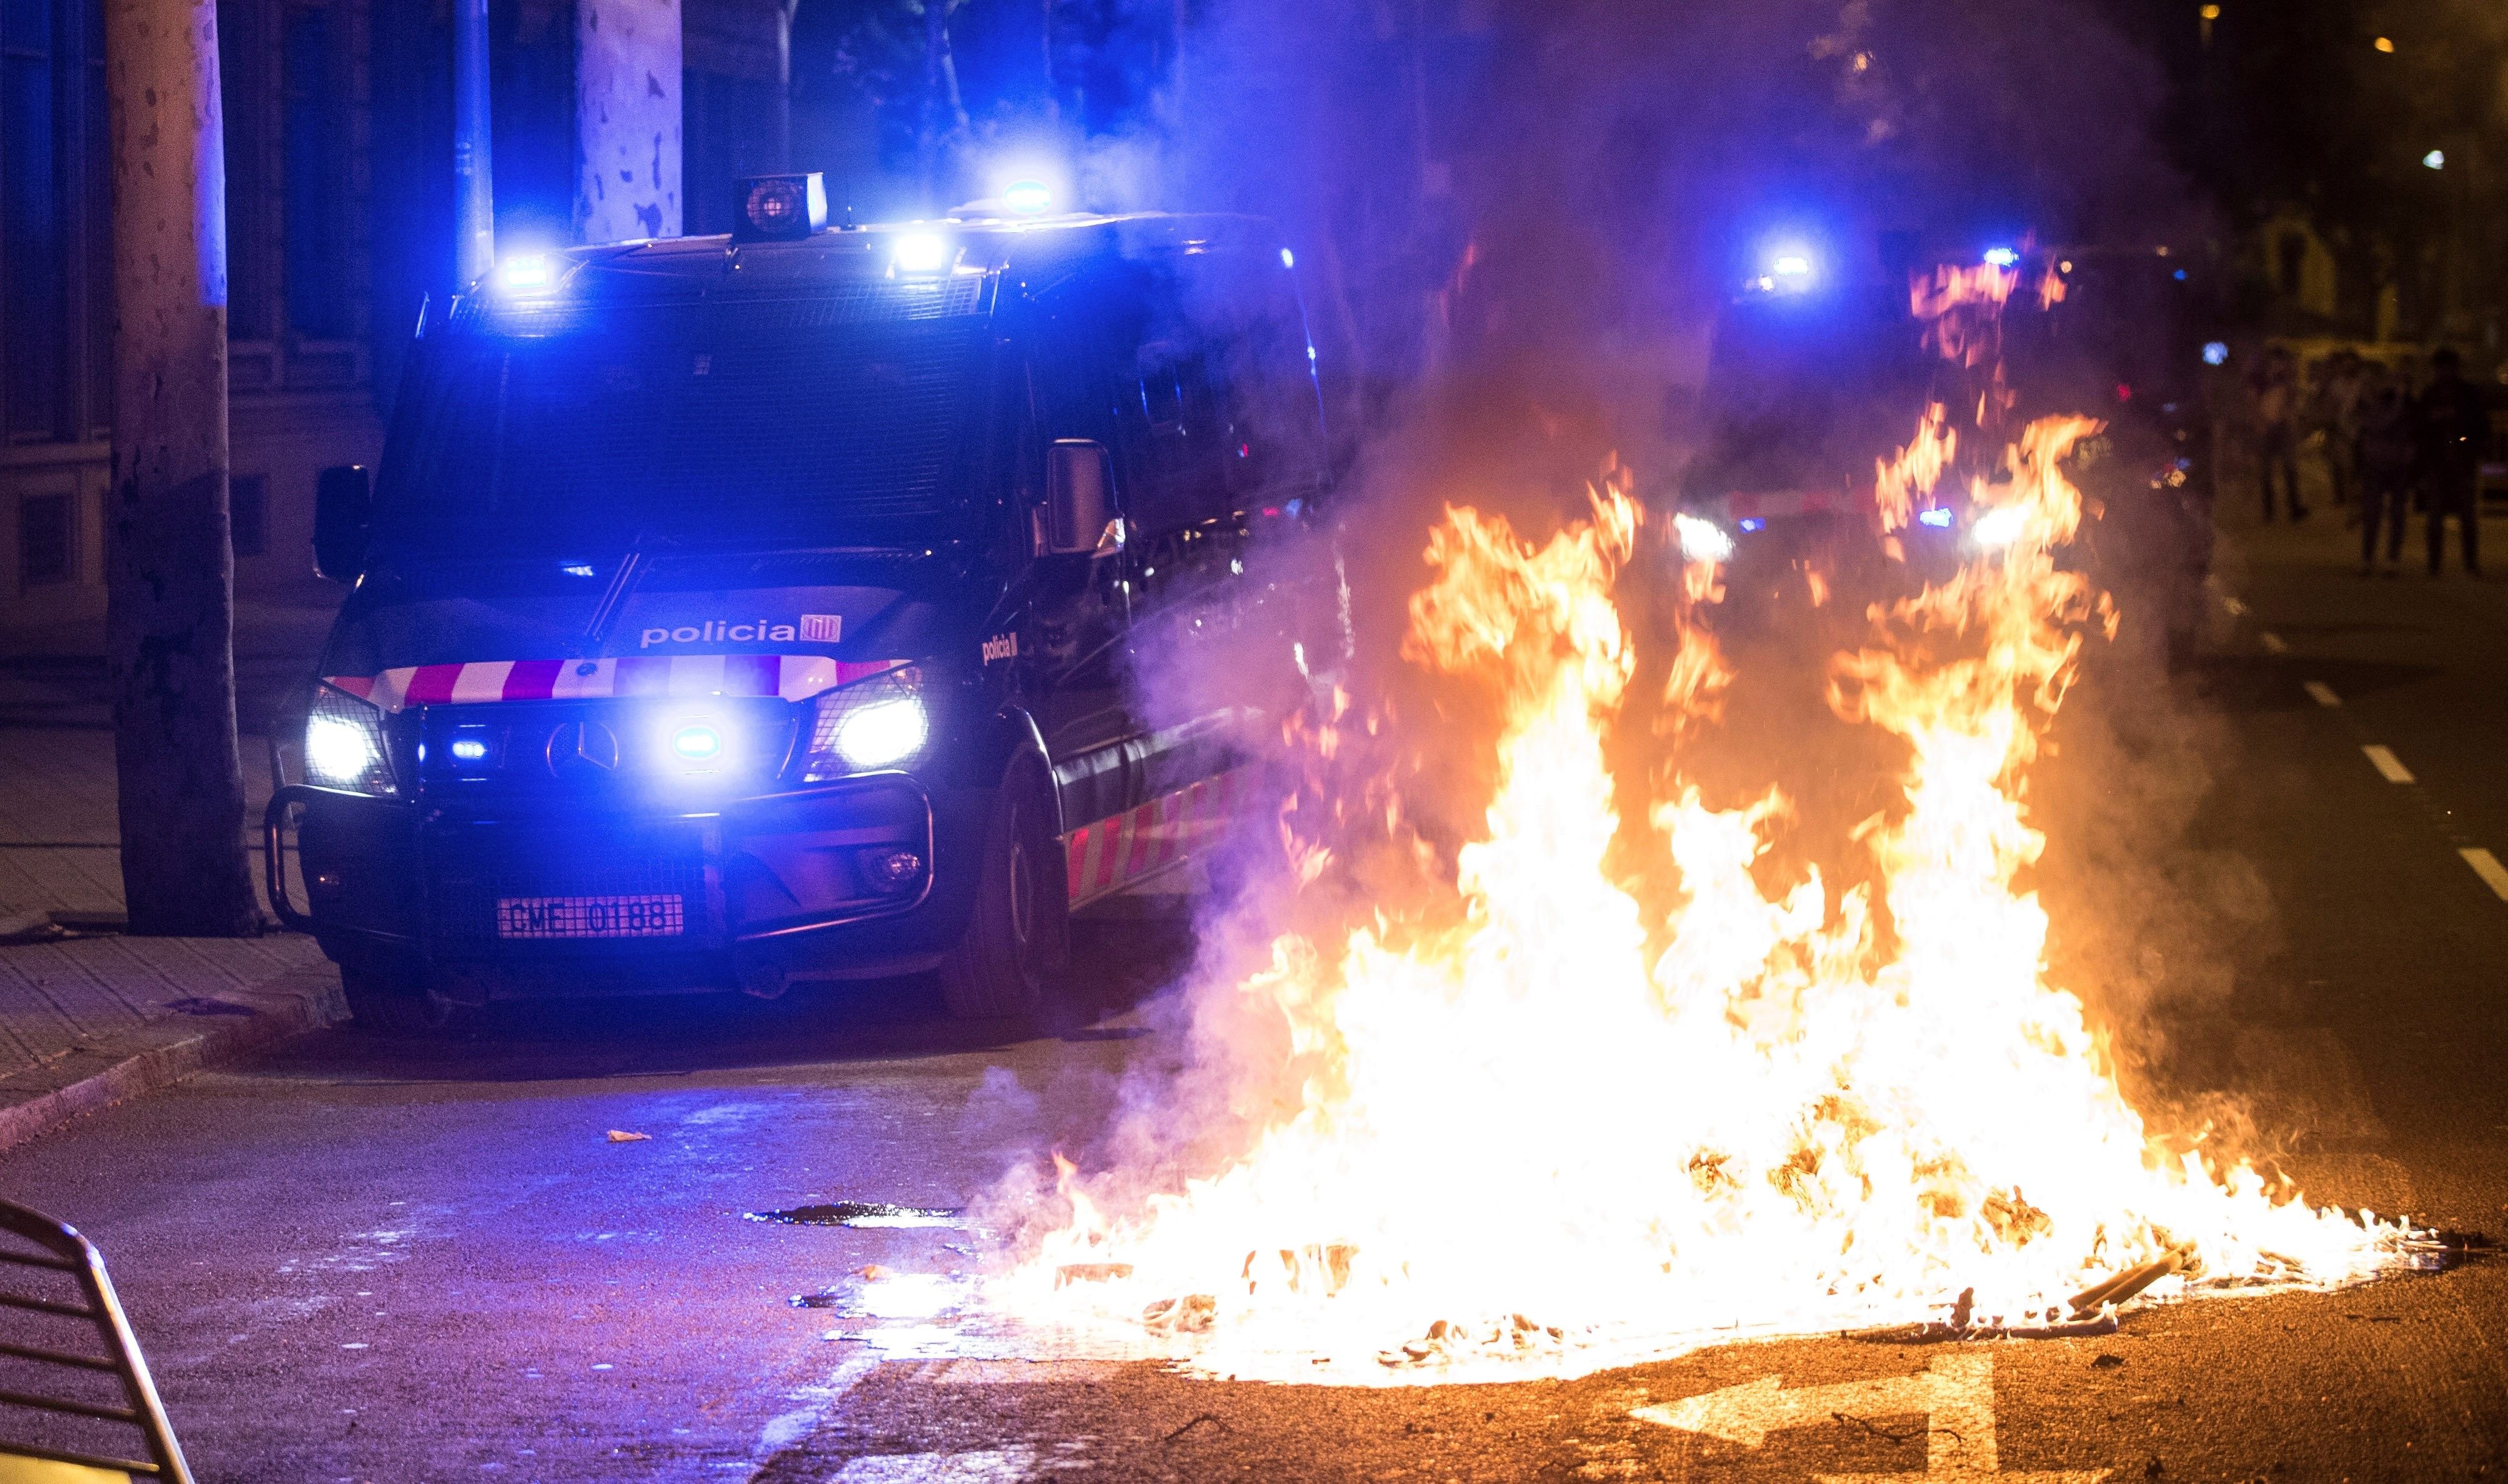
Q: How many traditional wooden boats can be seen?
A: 0